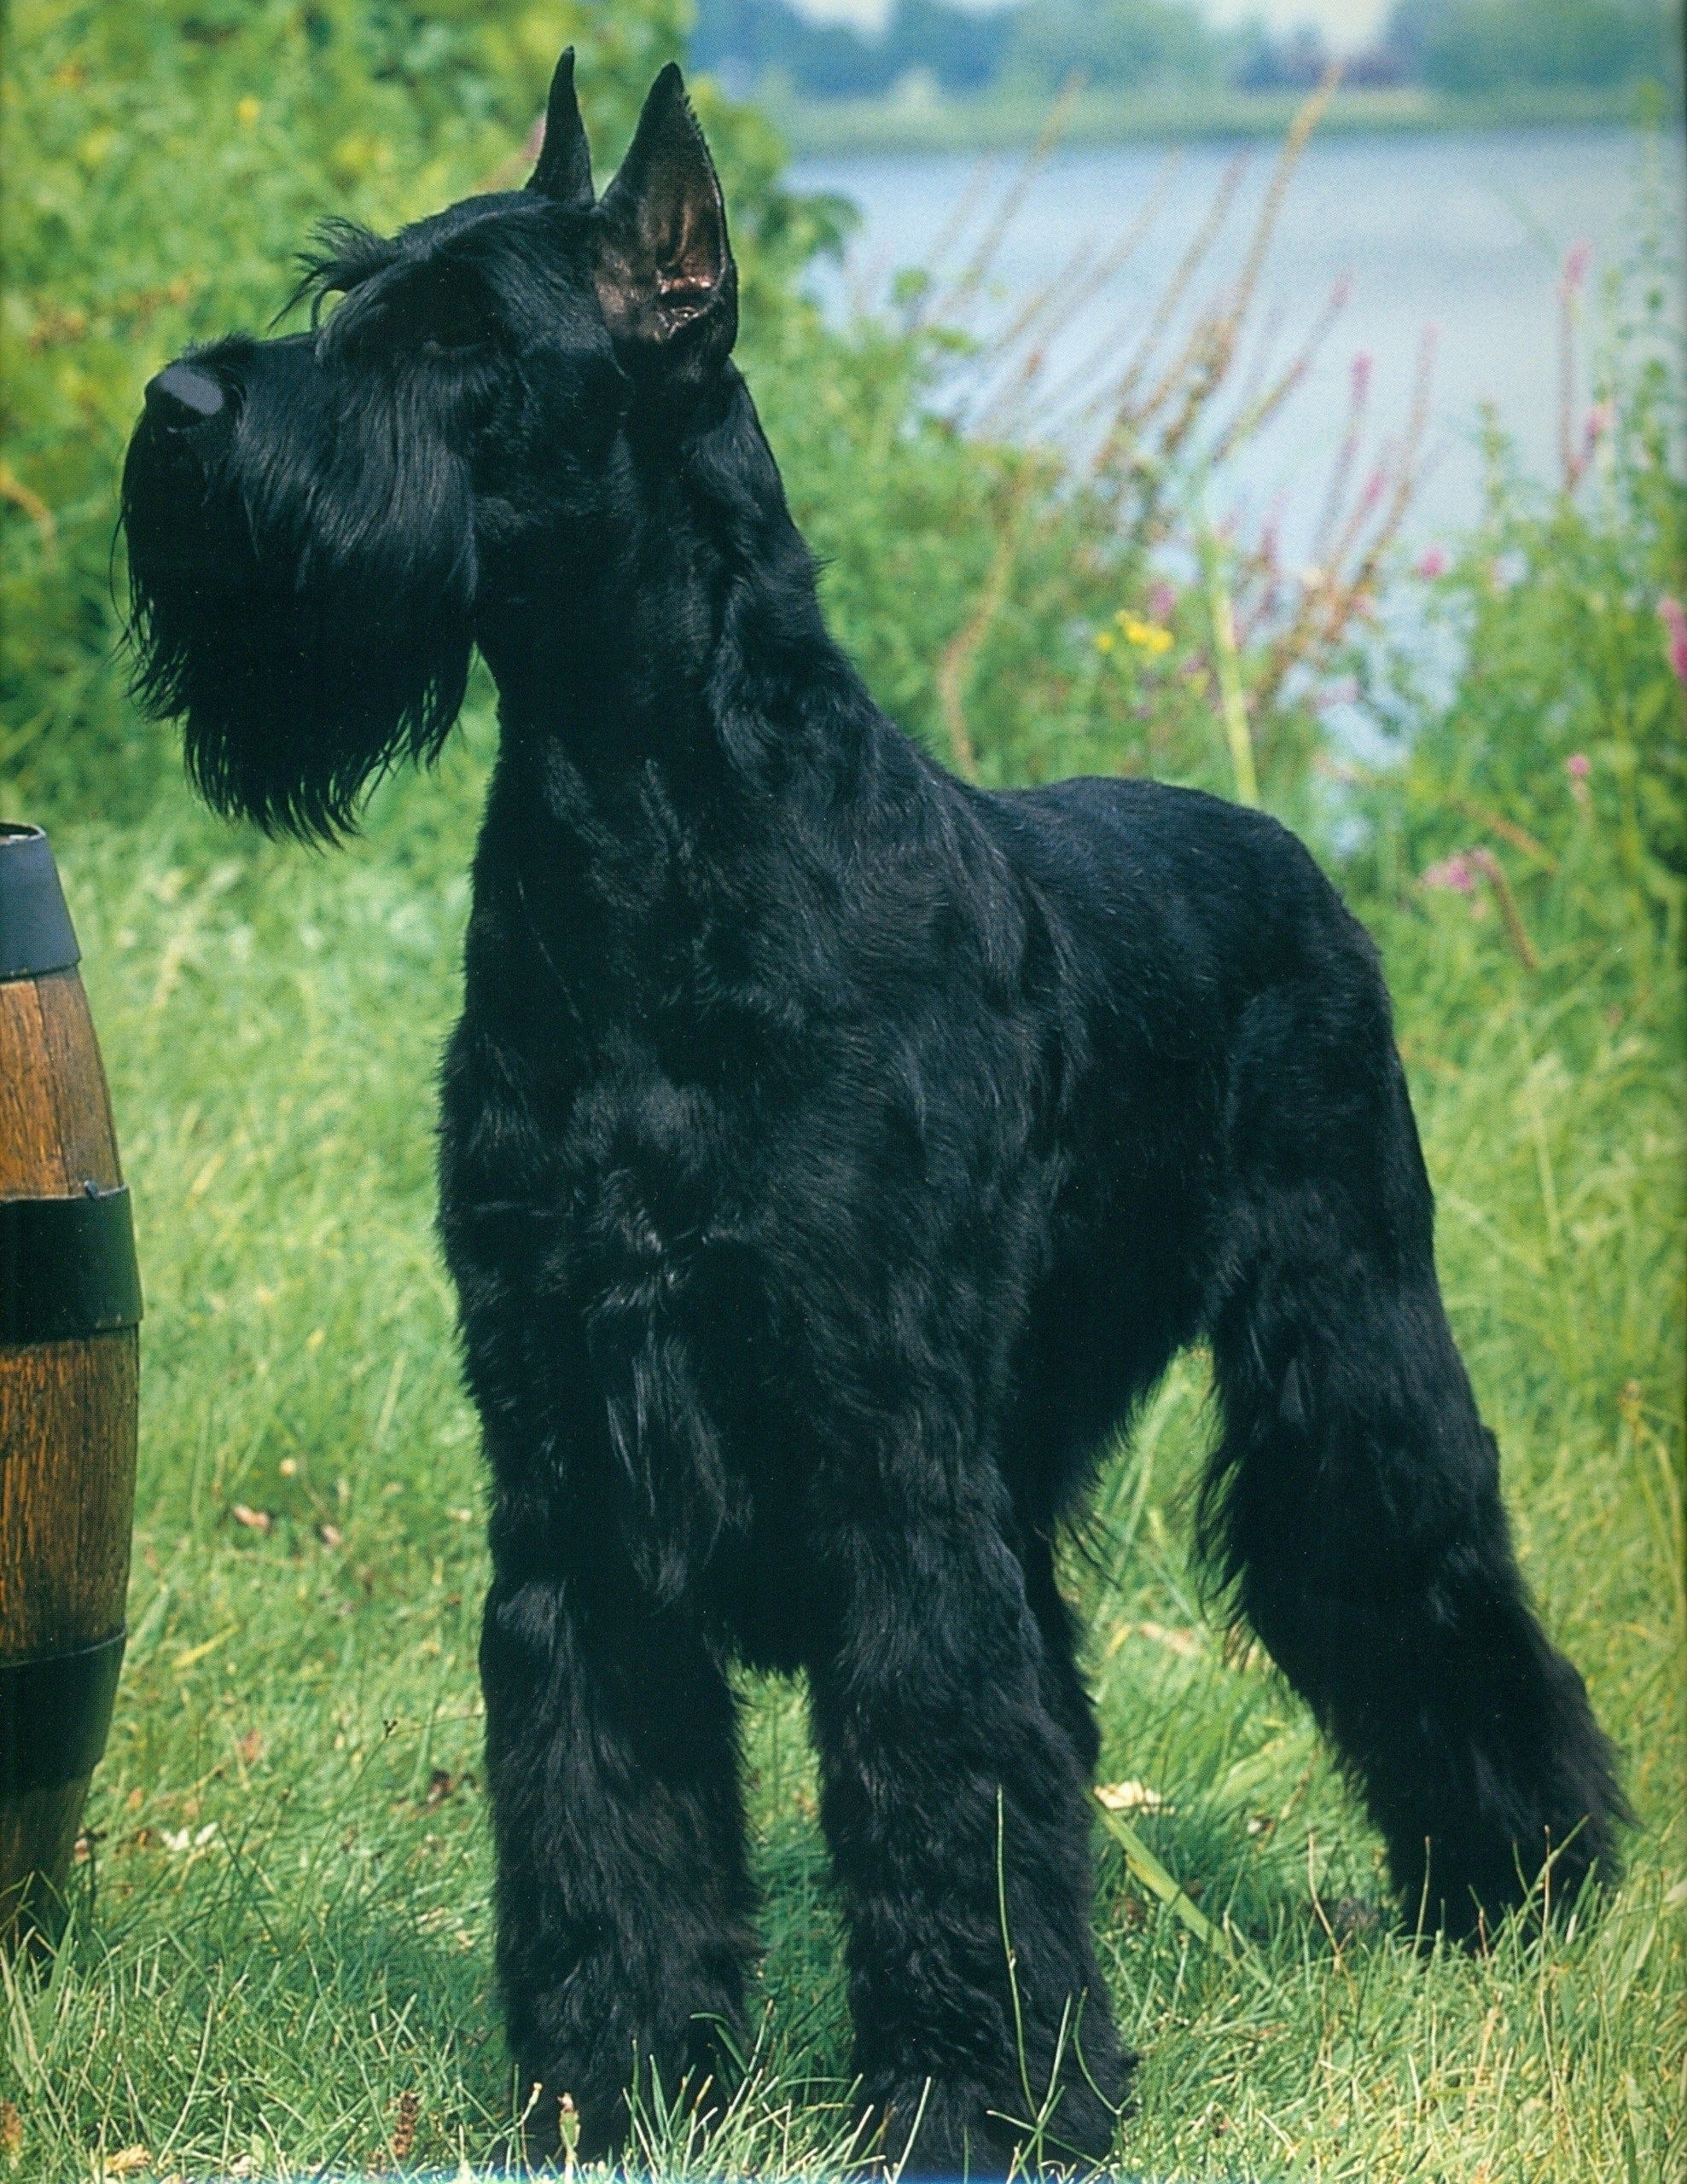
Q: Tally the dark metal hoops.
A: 3